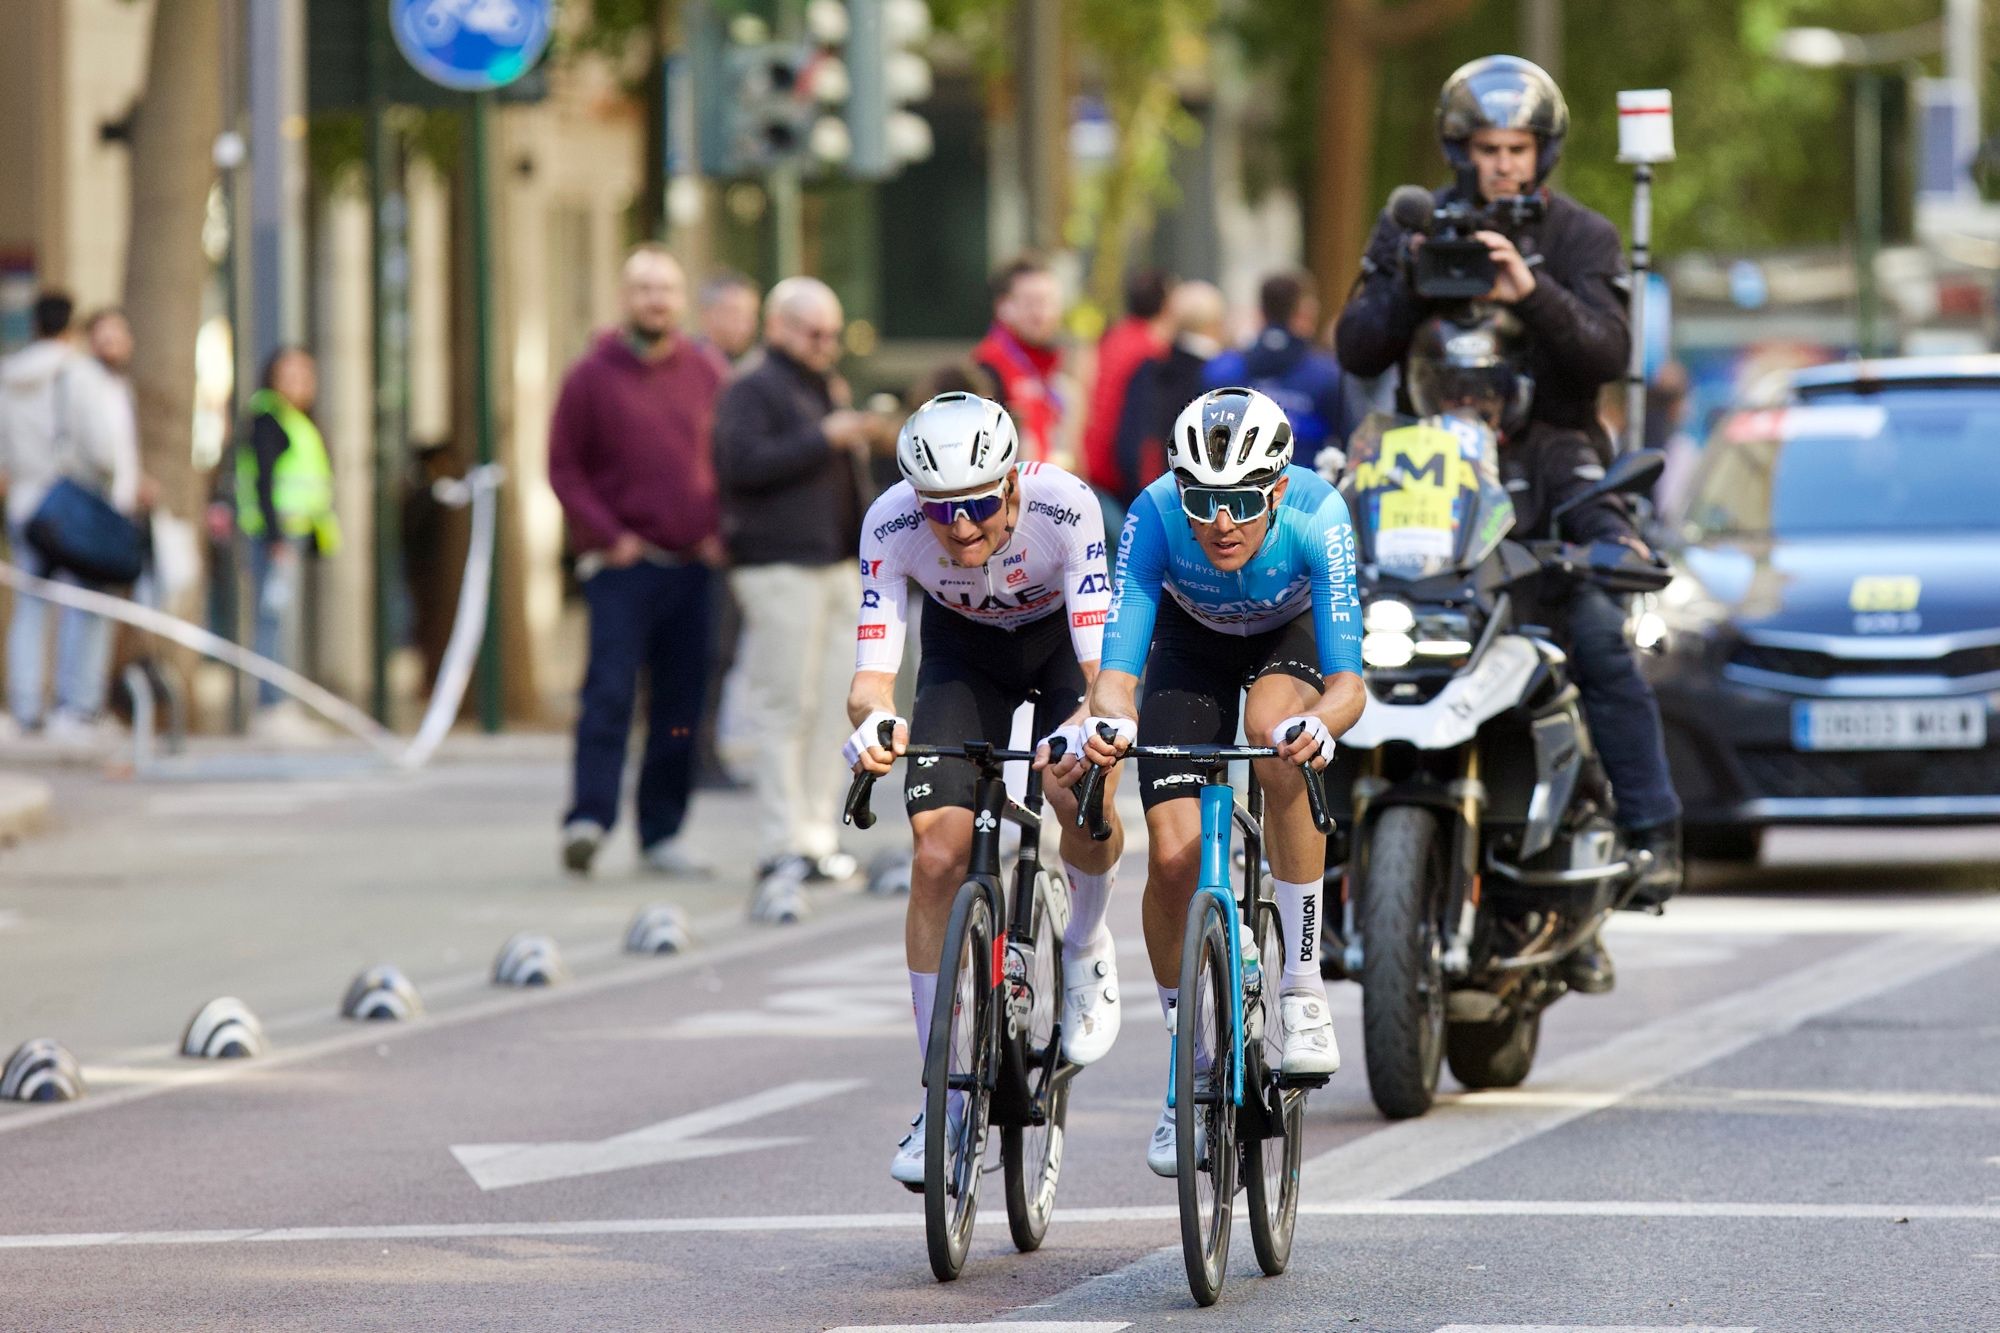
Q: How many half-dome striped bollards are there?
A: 7